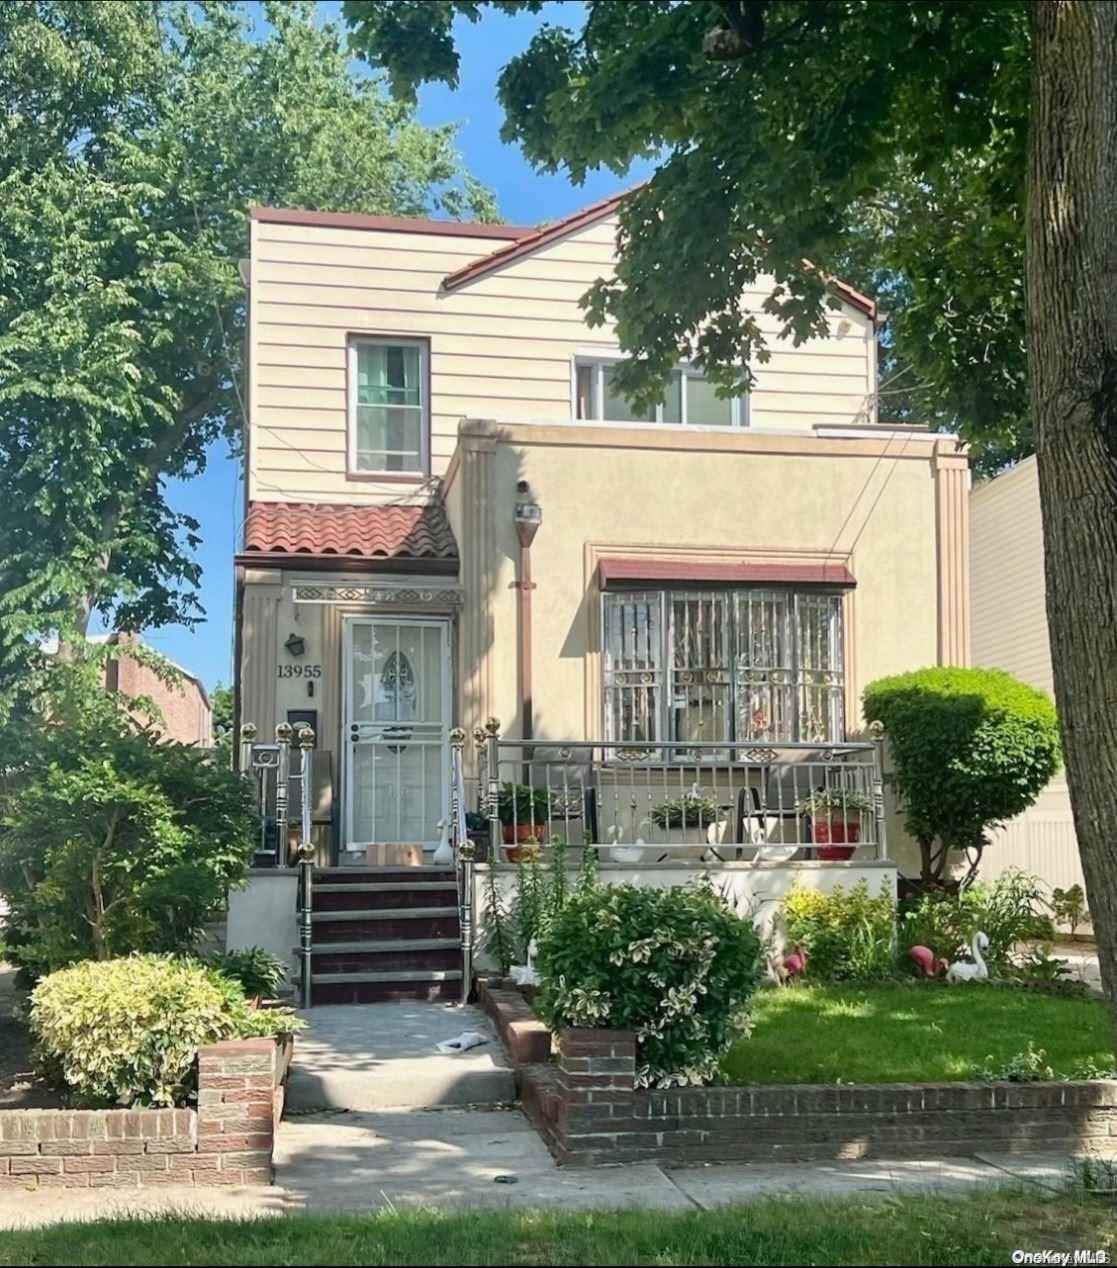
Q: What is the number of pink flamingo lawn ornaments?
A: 2